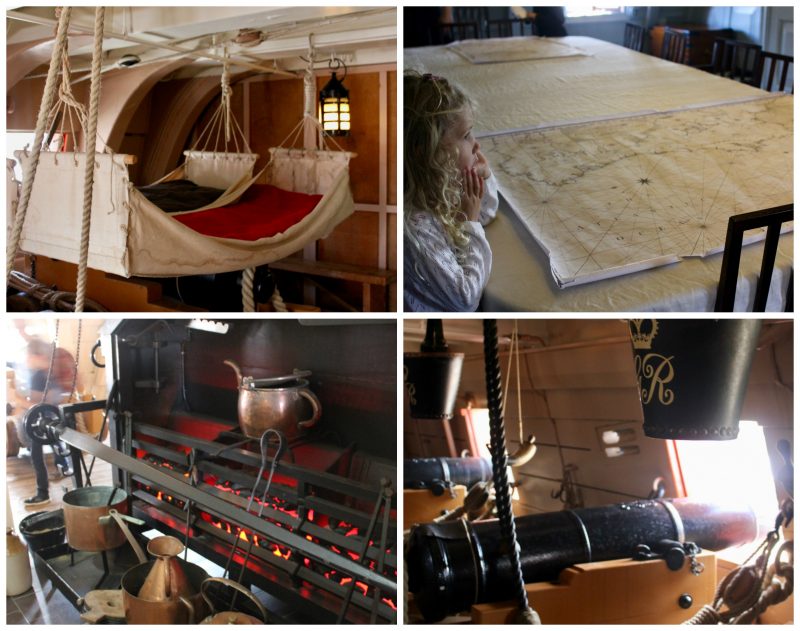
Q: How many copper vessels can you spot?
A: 5